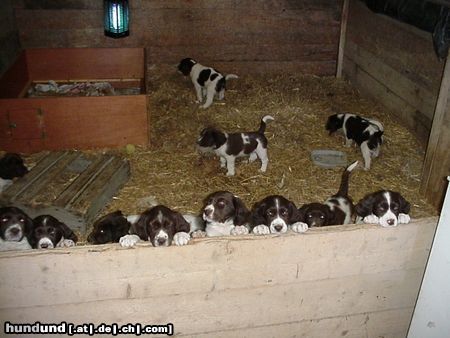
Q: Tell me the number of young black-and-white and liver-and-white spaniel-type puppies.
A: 12